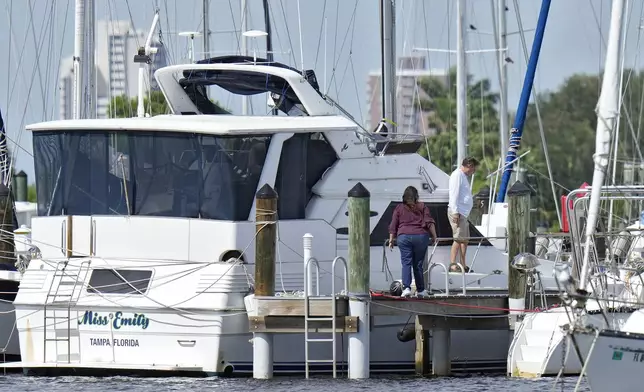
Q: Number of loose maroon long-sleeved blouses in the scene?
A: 1